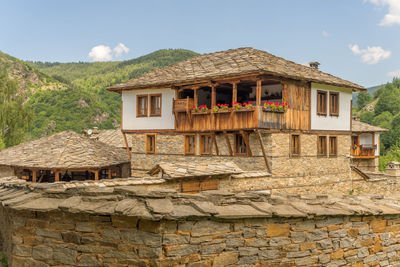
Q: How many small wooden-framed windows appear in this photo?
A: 11